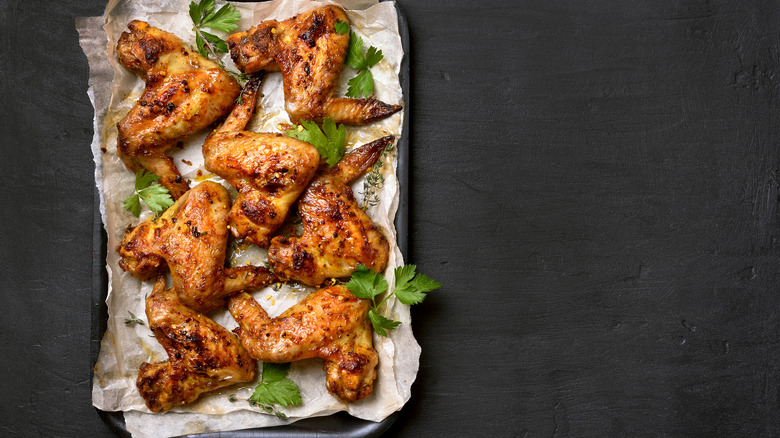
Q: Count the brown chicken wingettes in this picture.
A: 7